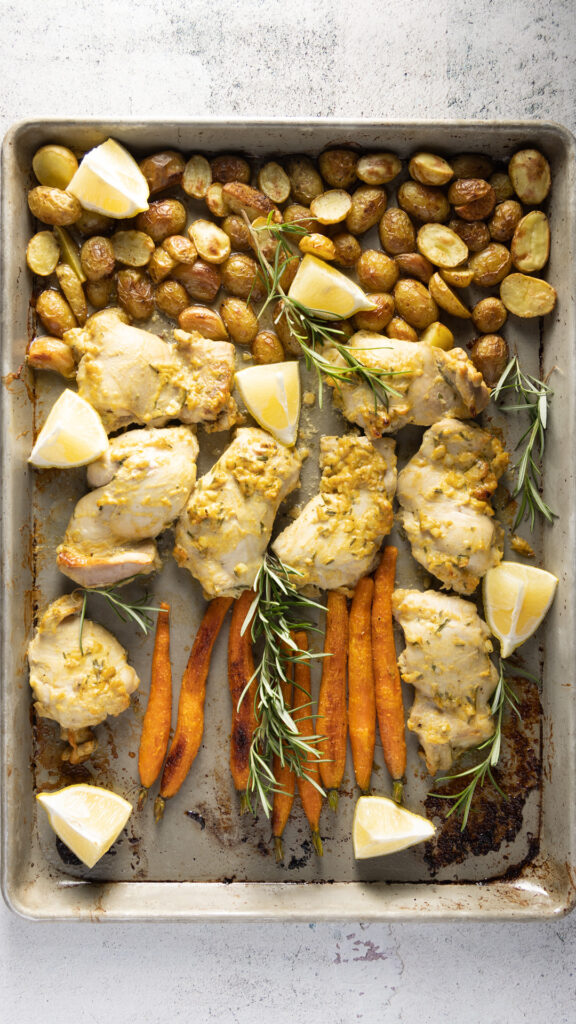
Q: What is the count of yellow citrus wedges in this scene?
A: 7